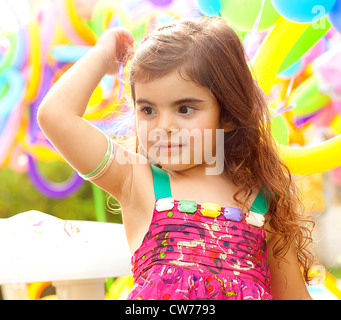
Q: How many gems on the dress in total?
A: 5